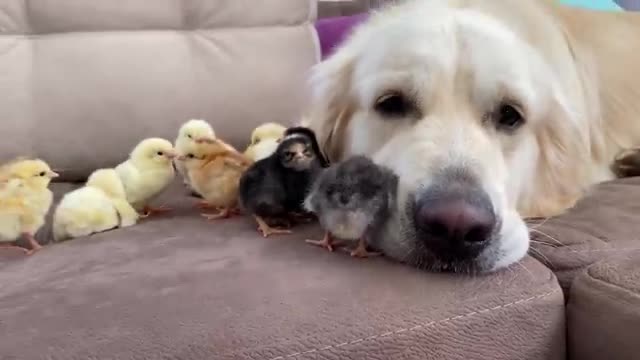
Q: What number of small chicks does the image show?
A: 8